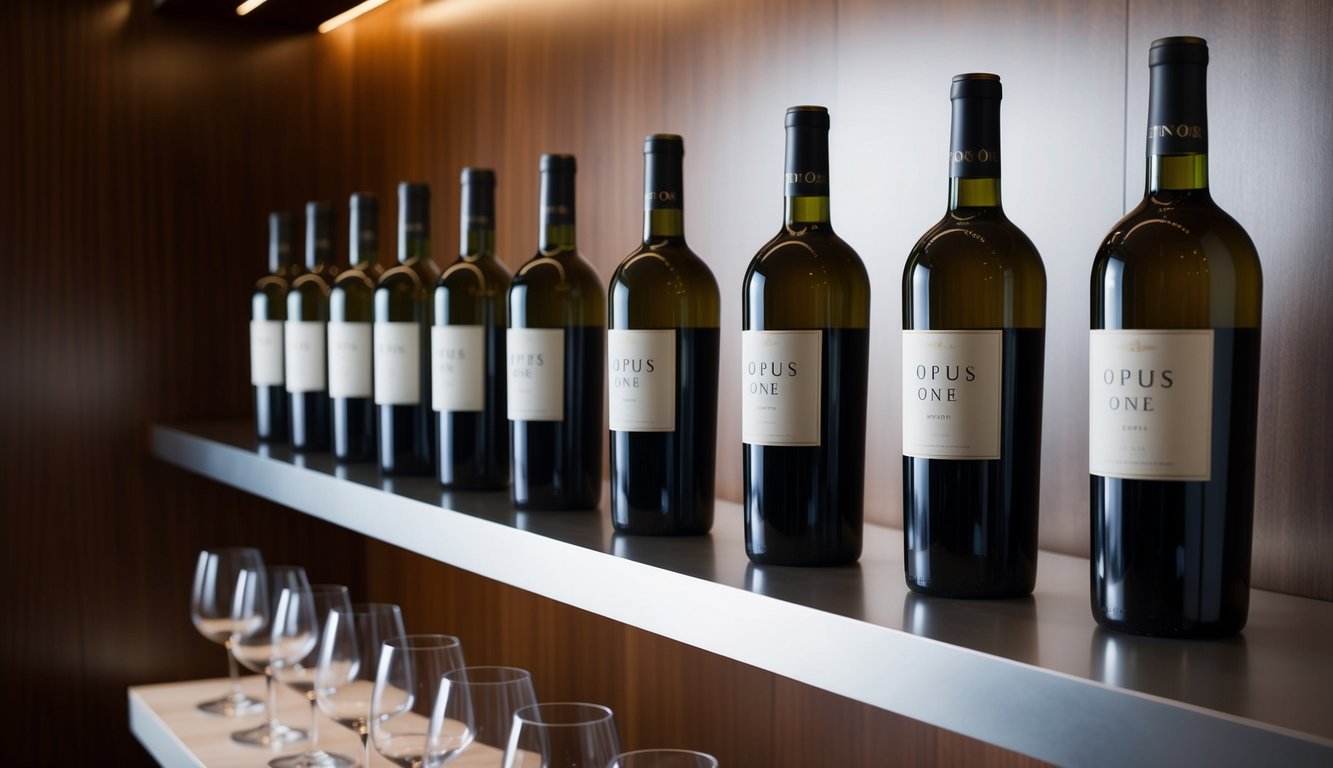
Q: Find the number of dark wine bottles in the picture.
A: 10